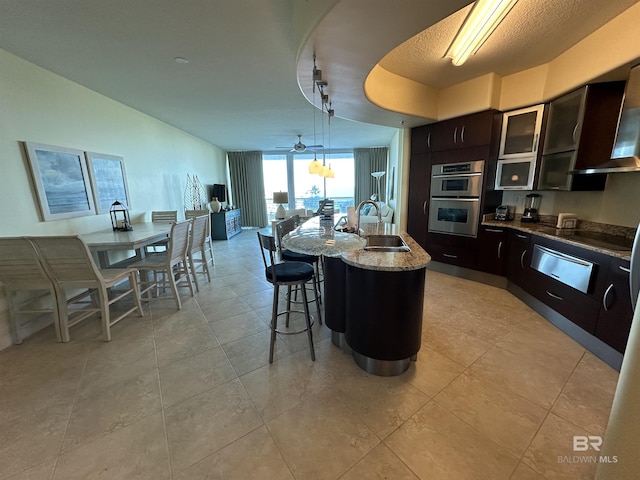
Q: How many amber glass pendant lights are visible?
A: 3